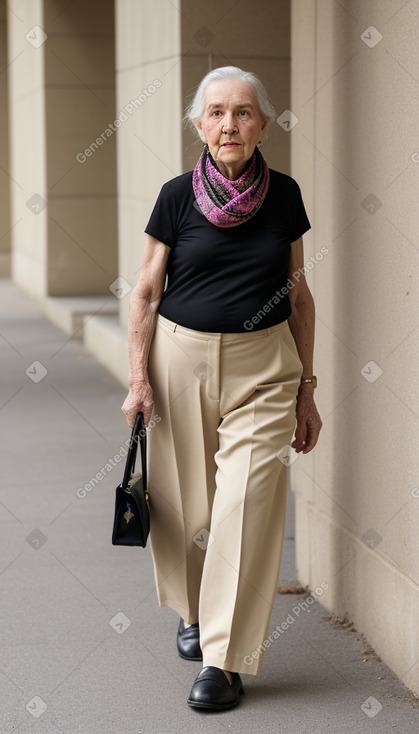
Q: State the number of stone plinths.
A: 2